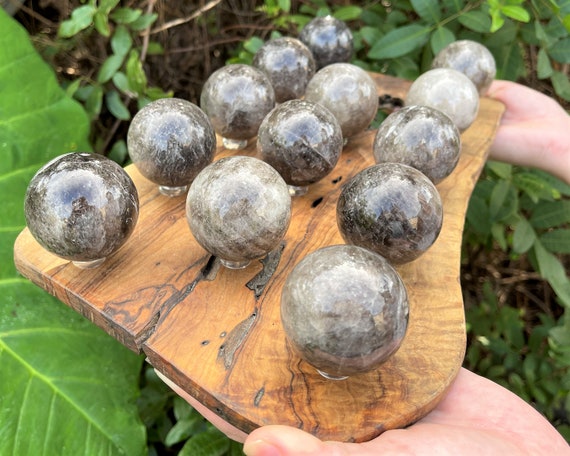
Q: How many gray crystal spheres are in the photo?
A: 13